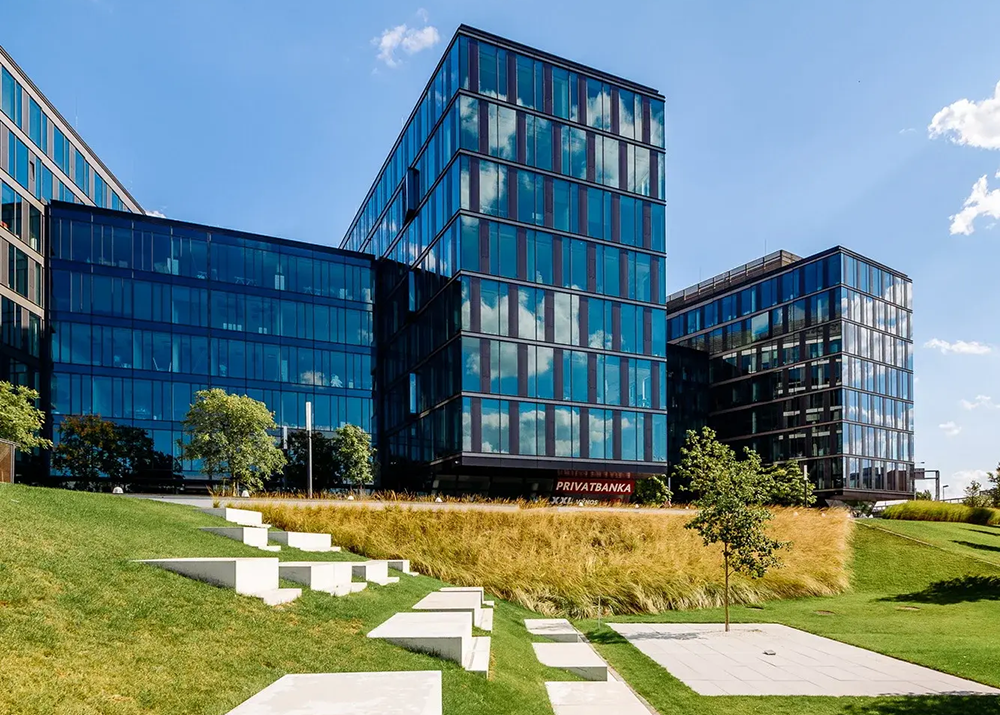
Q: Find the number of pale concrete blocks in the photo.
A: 14